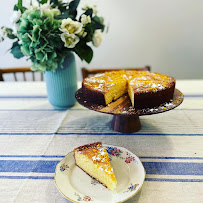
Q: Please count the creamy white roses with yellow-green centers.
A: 2